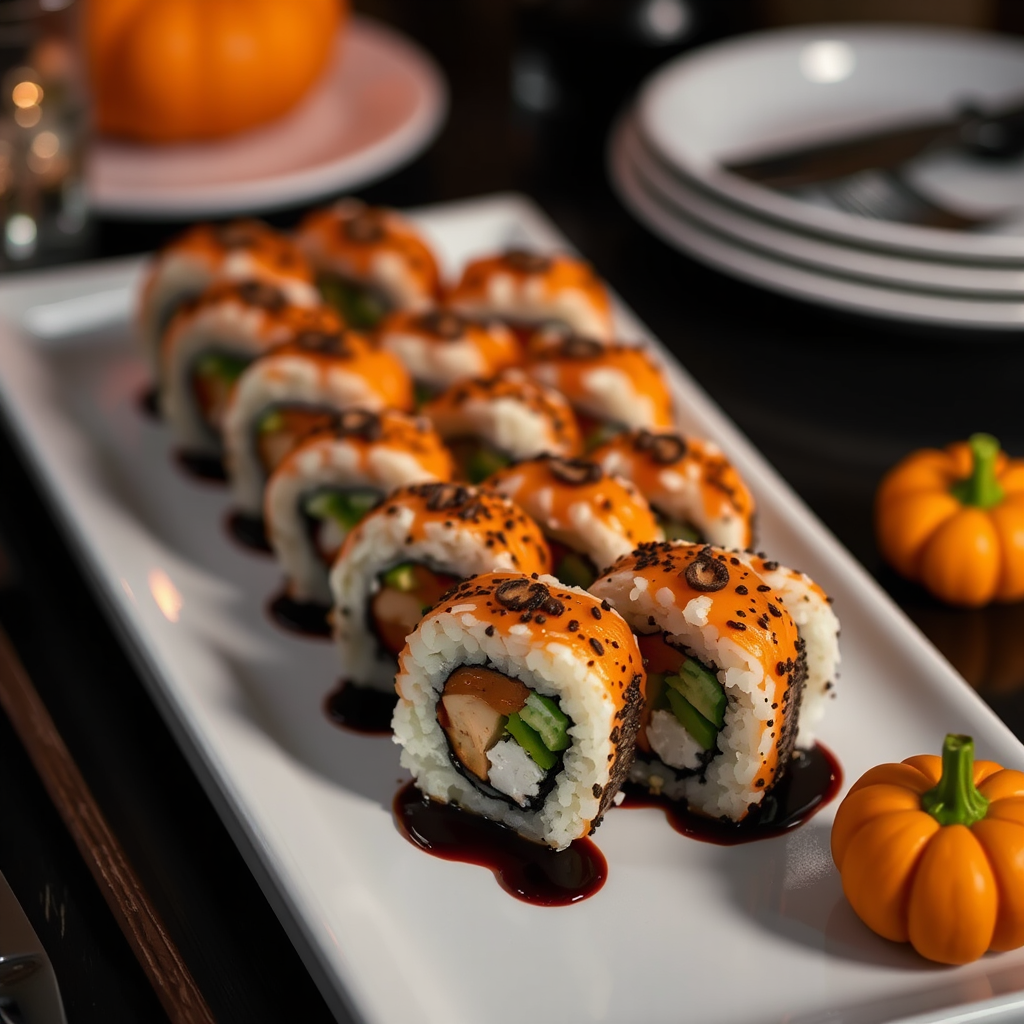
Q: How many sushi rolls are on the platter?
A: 15